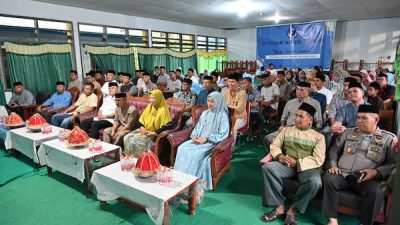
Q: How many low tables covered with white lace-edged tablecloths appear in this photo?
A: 3